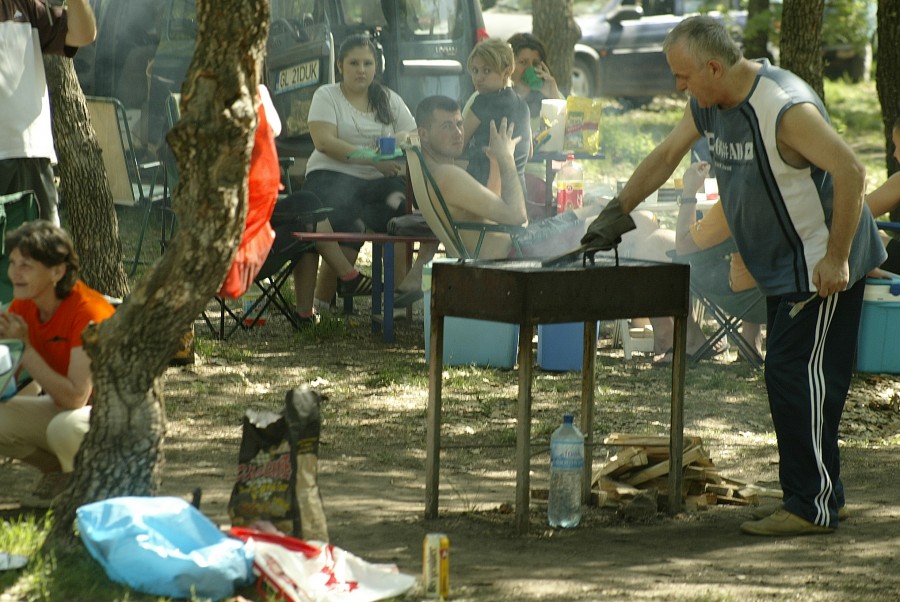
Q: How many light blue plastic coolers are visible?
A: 2